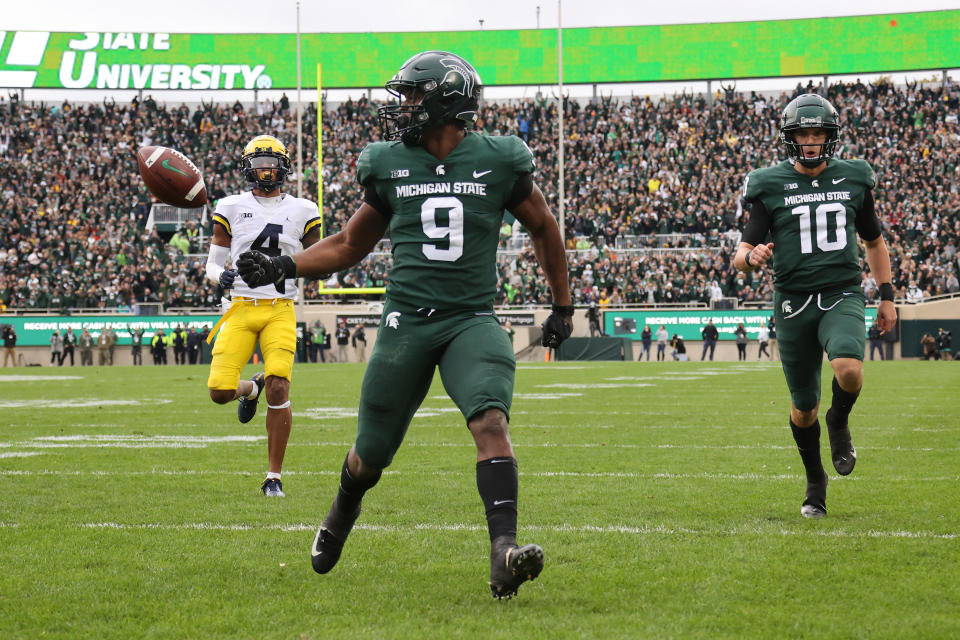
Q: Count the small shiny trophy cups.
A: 0